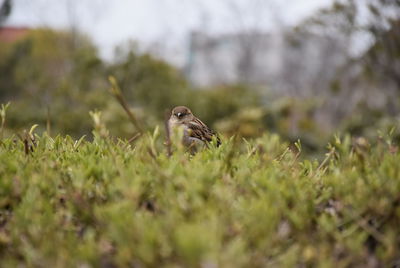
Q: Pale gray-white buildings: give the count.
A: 1